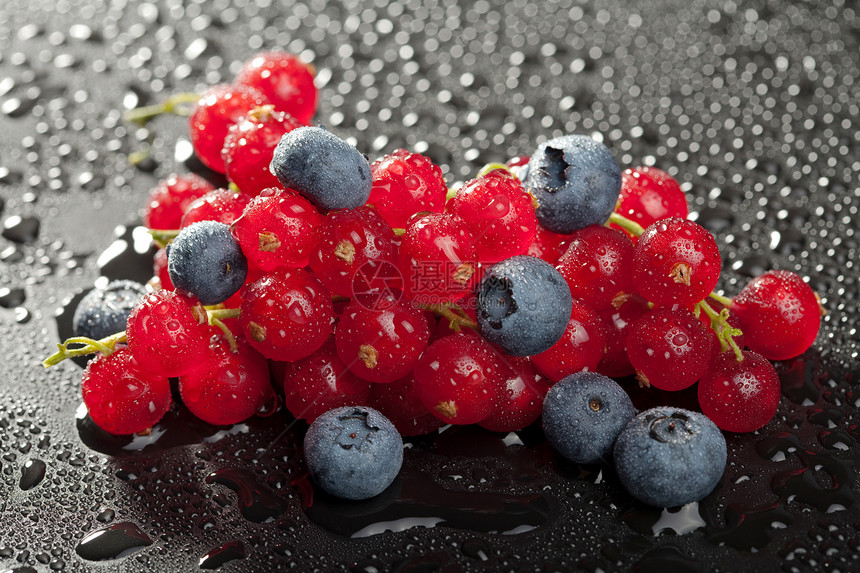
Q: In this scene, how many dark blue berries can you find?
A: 8